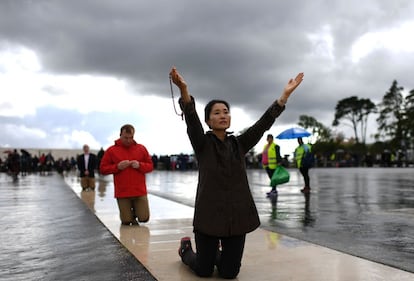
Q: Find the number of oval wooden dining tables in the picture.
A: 0